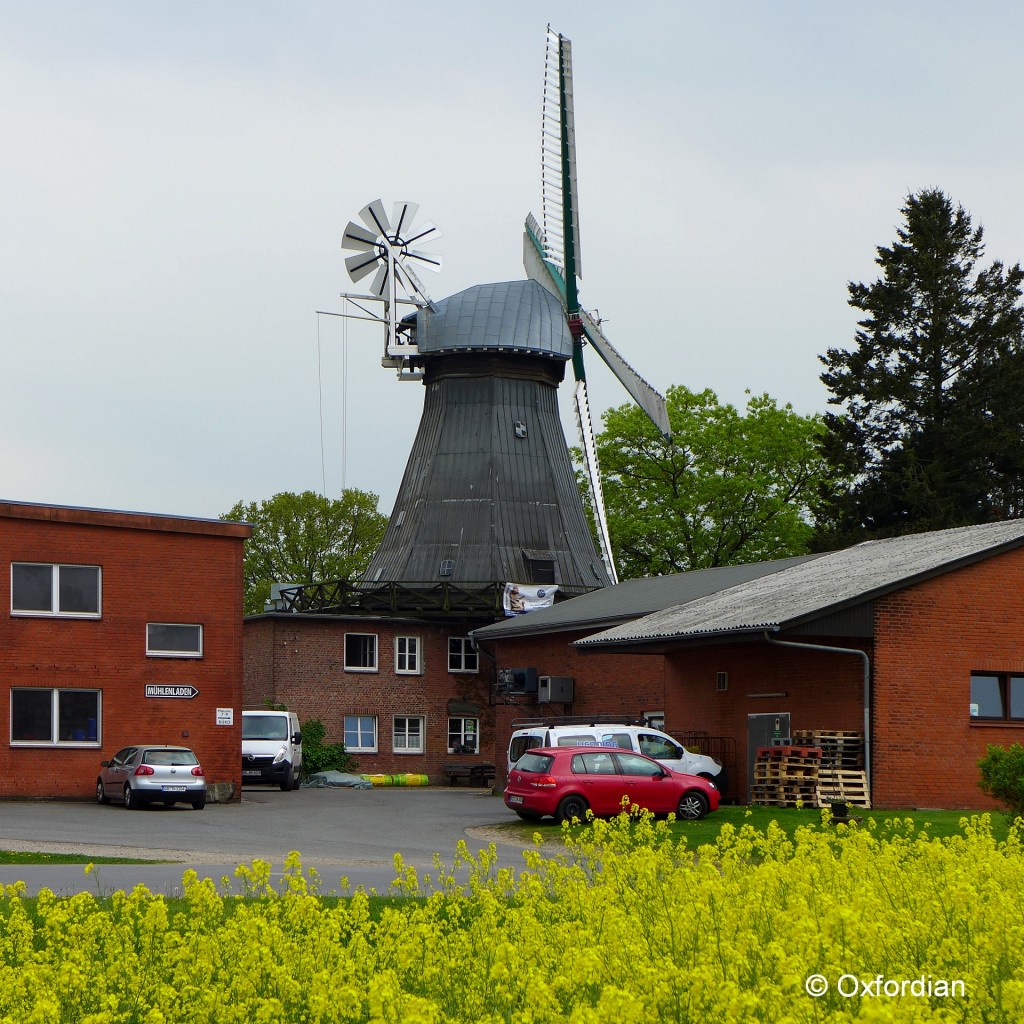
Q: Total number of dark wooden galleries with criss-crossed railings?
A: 1